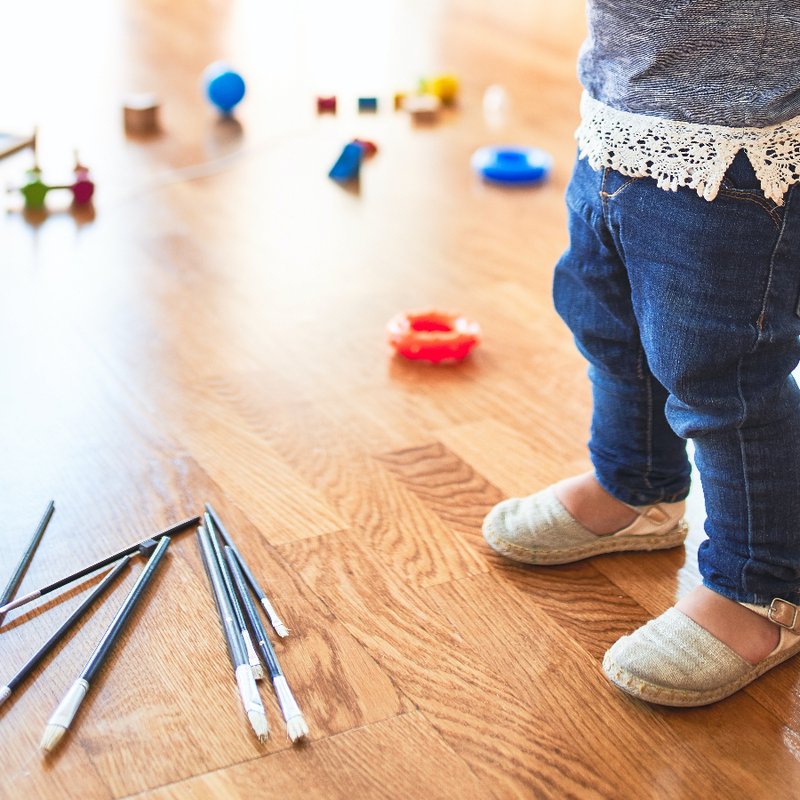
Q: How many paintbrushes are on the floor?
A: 8